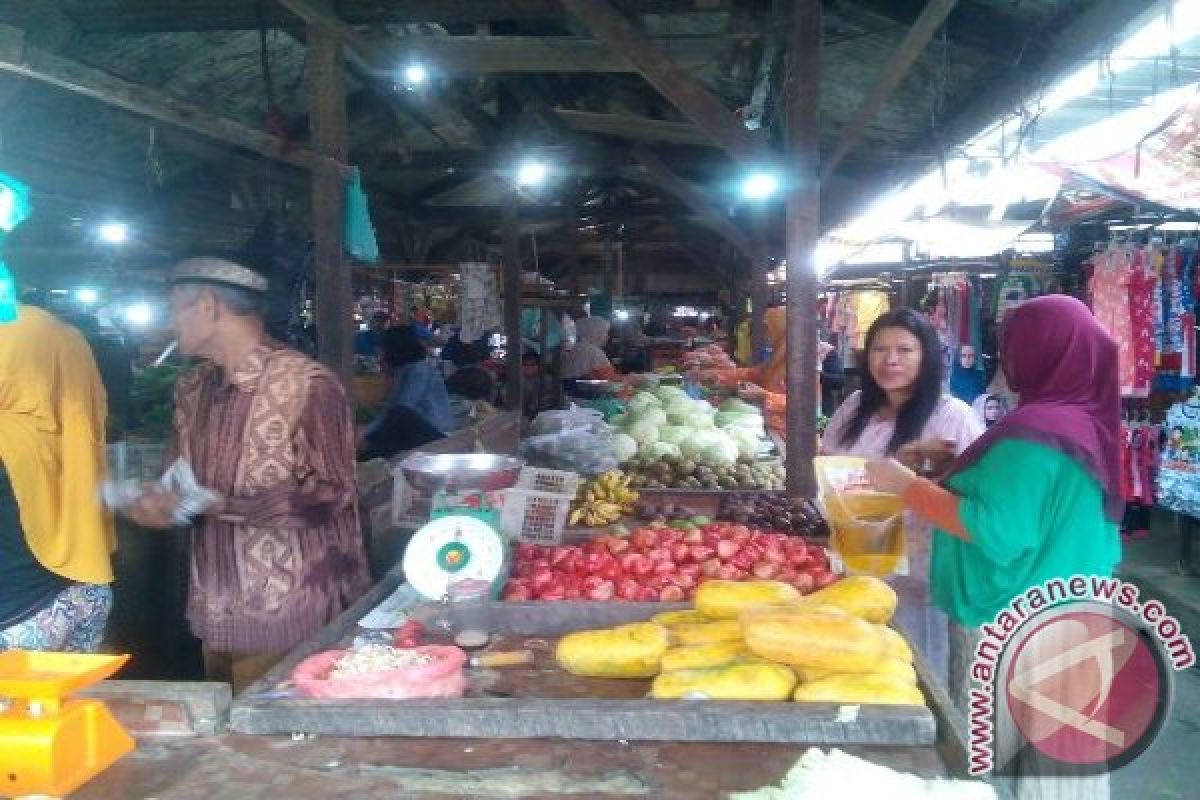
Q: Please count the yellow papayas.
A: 11